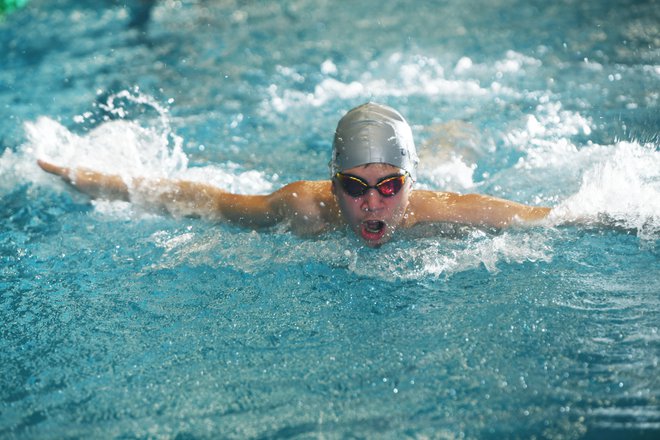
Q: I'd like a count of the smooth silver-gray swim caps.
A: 1